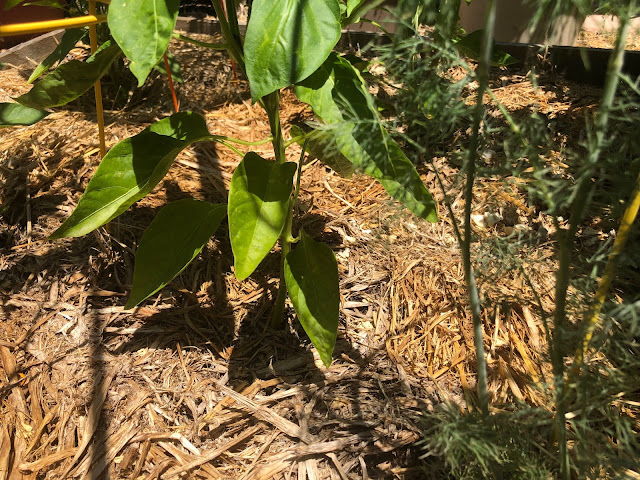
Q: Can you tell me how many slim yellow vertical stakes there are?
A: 2